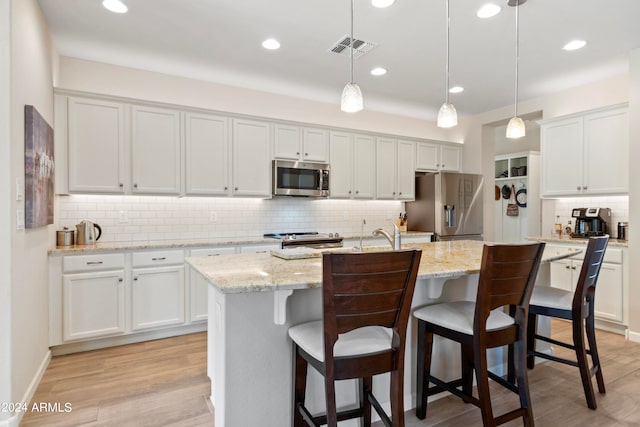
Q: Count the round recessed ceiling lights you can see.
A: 7